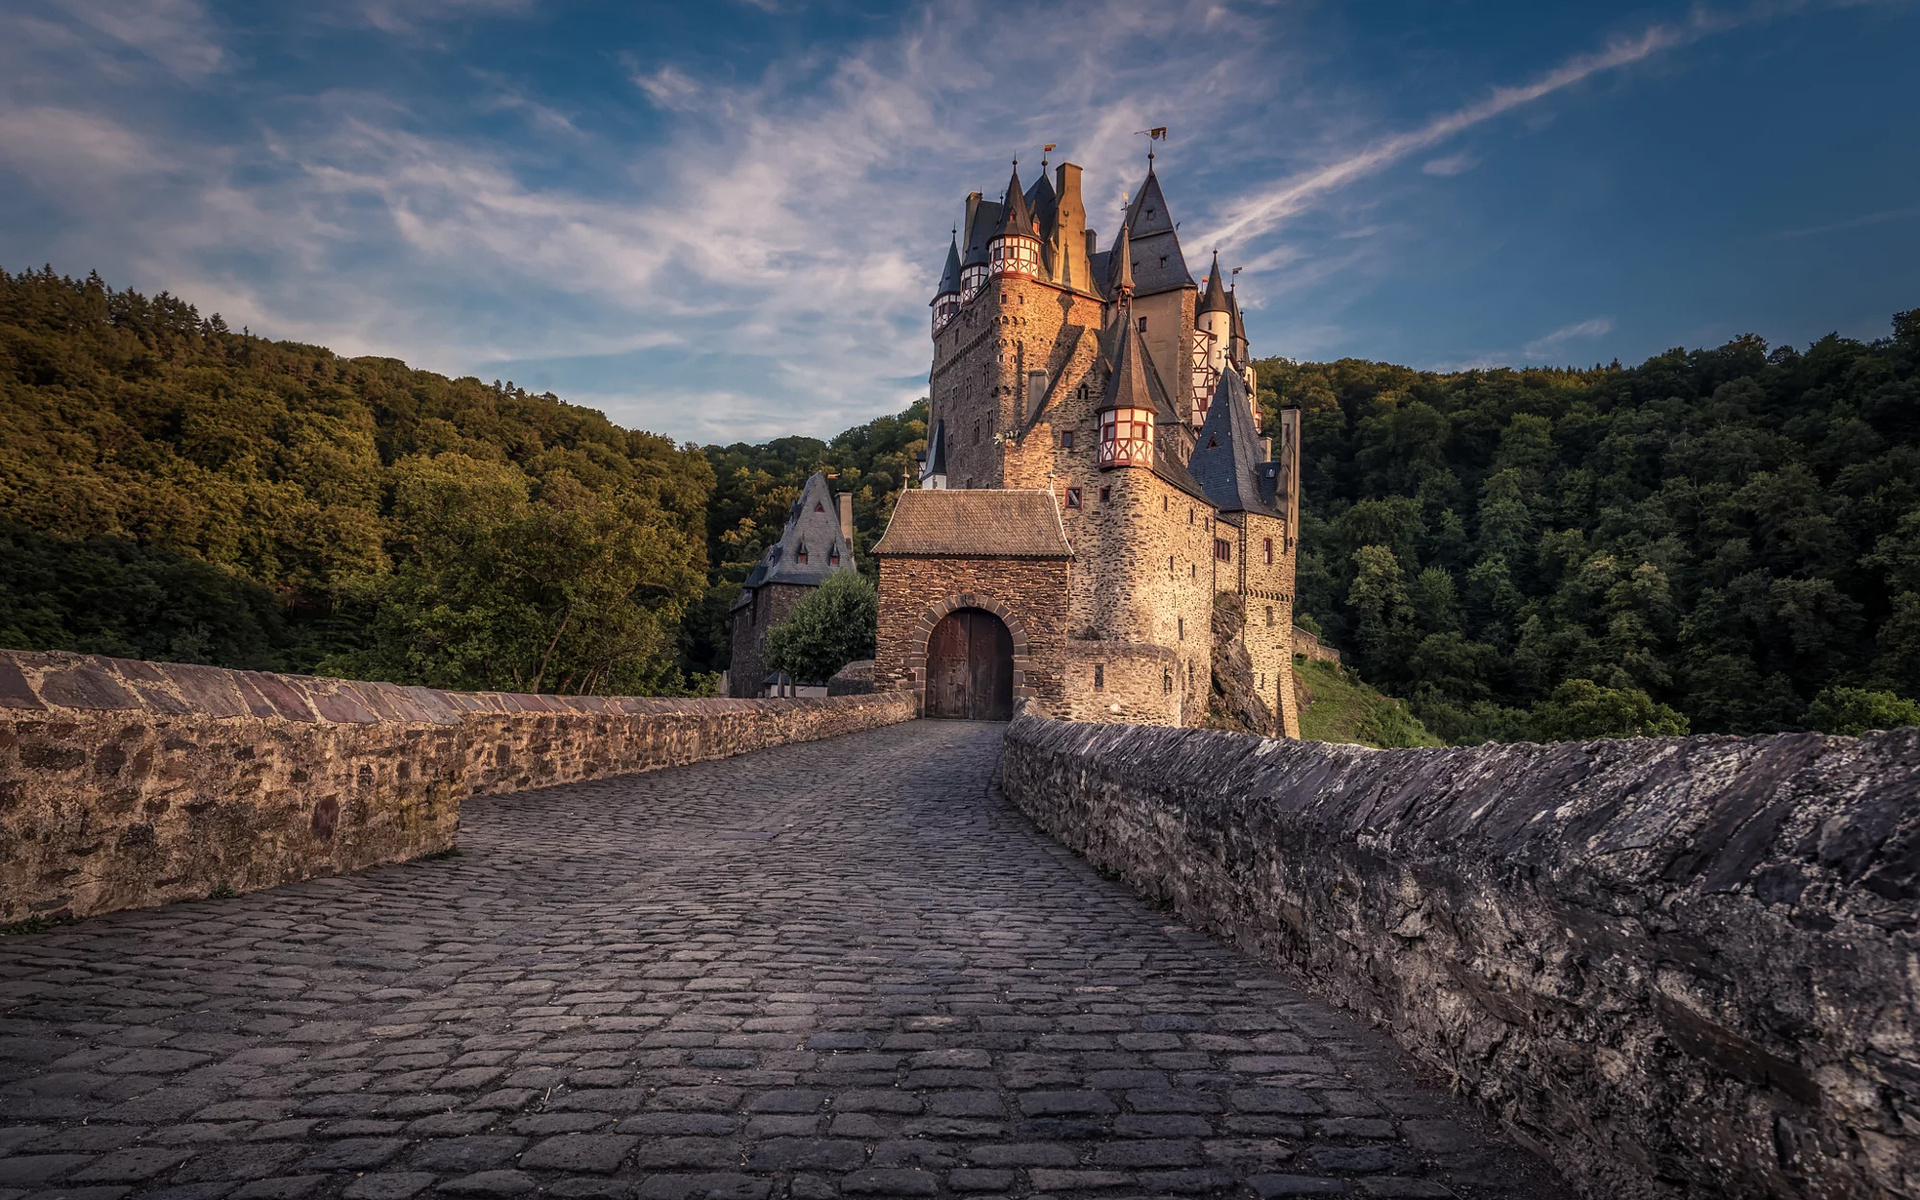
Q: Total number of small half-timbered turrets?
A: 4